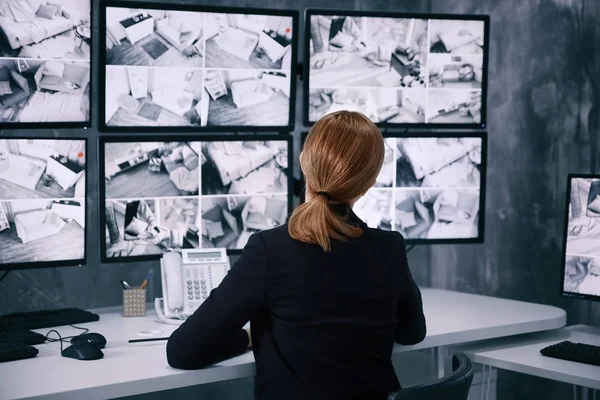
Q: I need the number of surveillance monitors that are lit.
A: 7